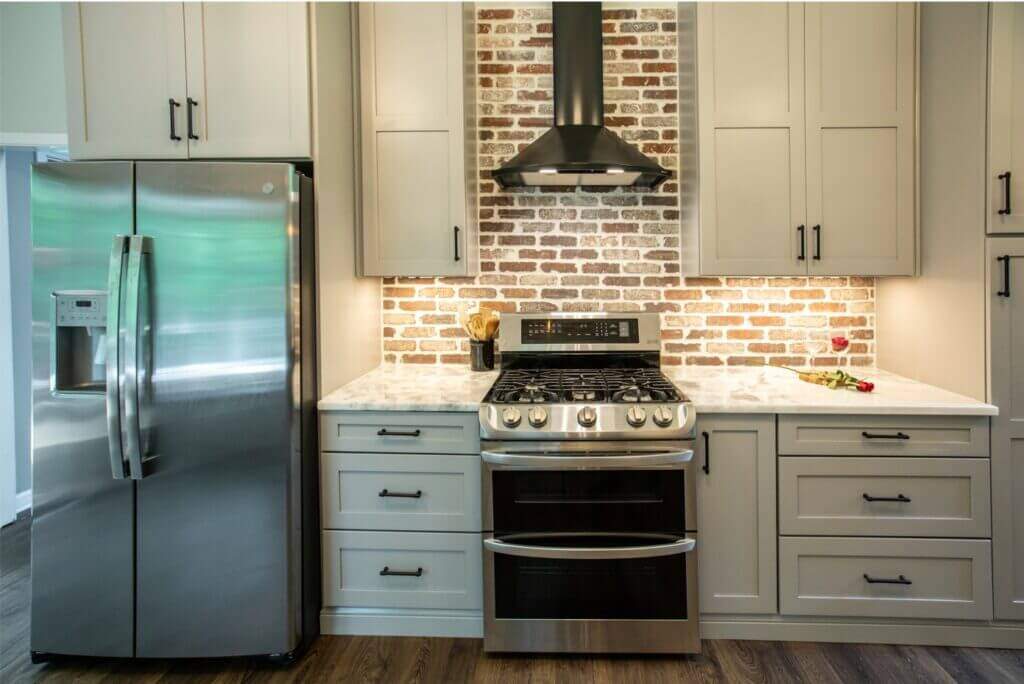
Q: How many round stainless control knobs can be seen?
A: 5